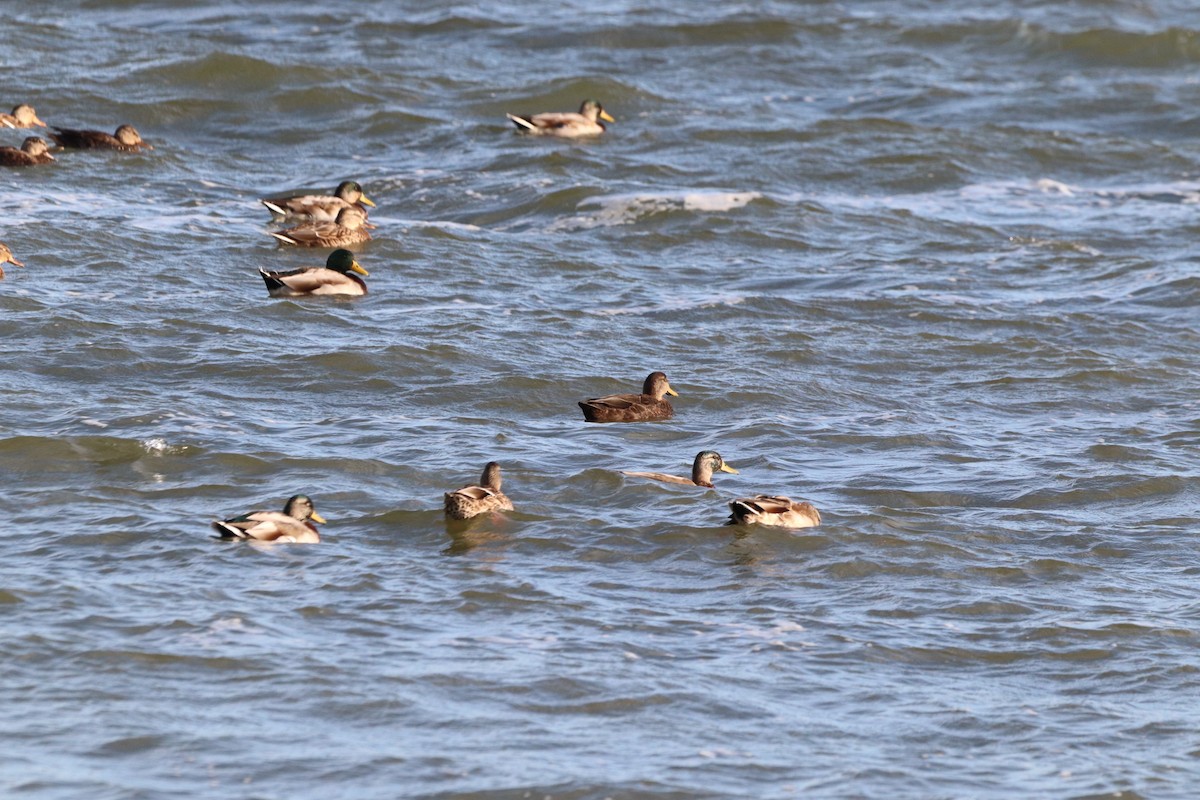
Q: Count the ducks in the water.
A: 13